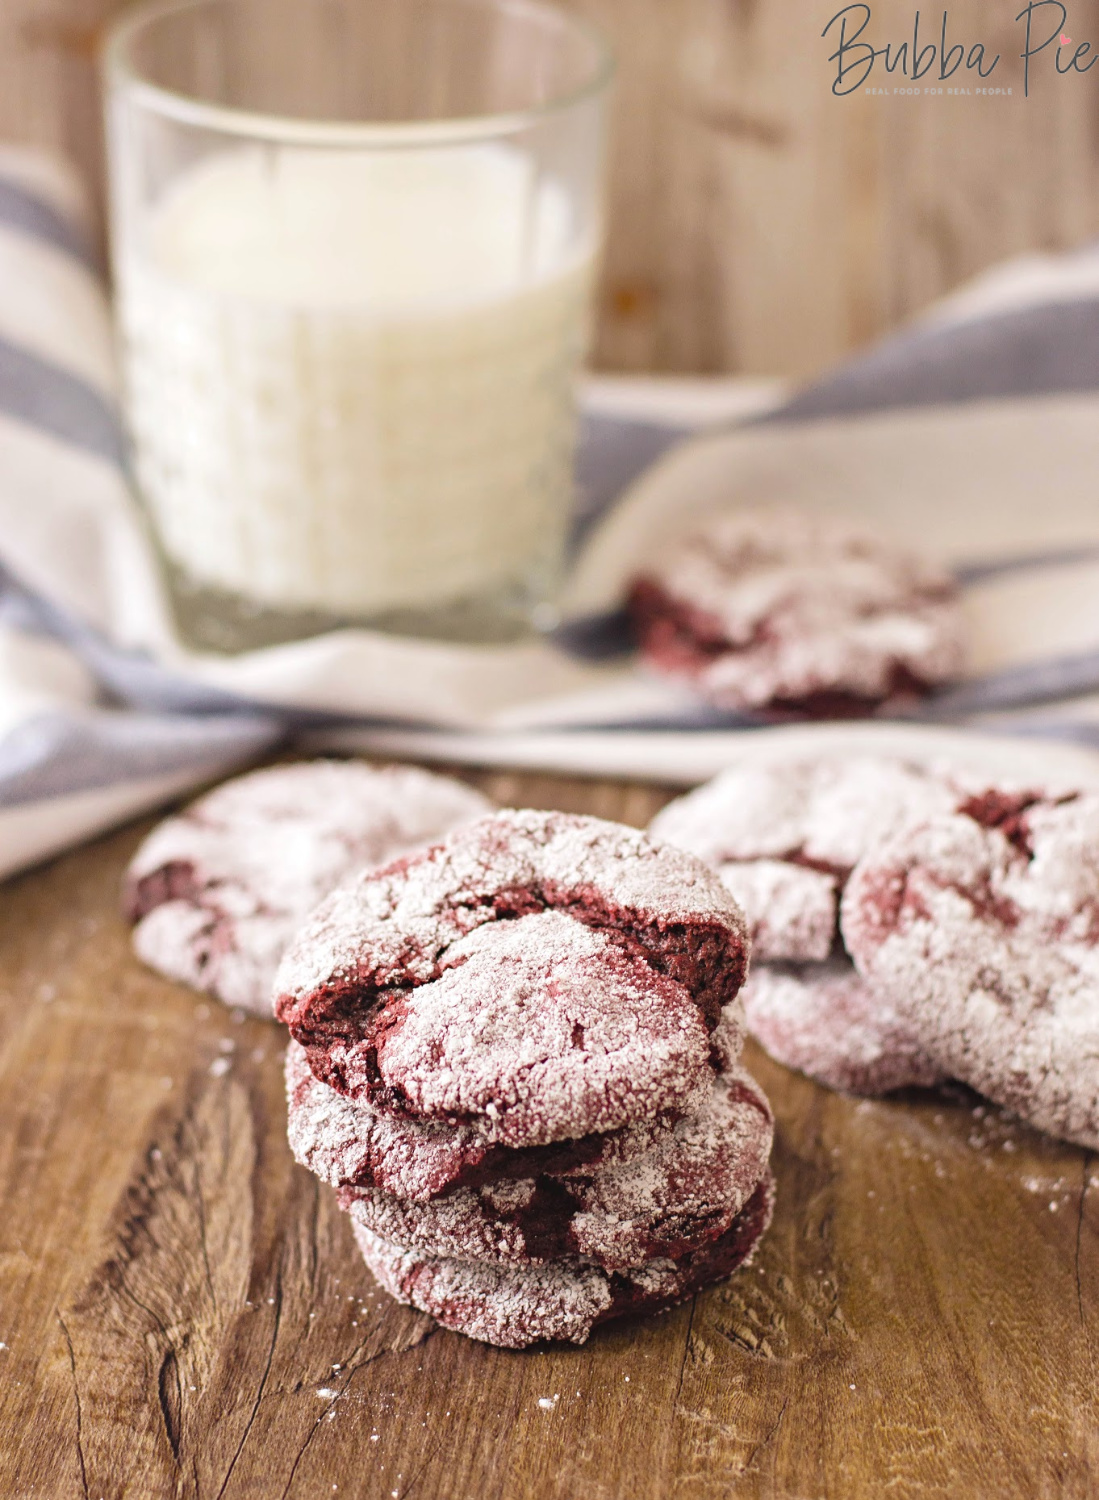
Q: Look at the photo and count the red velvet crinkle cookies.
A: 9